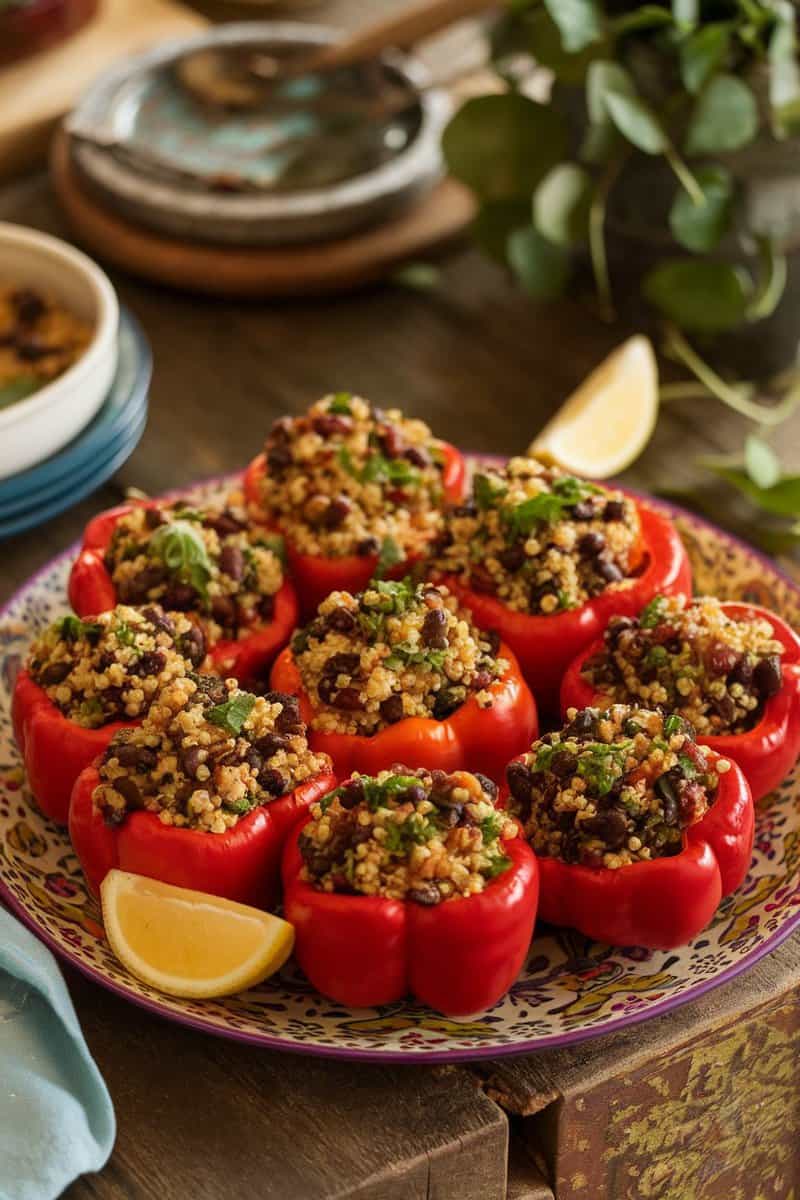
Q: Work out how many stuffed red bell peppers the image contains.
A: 9